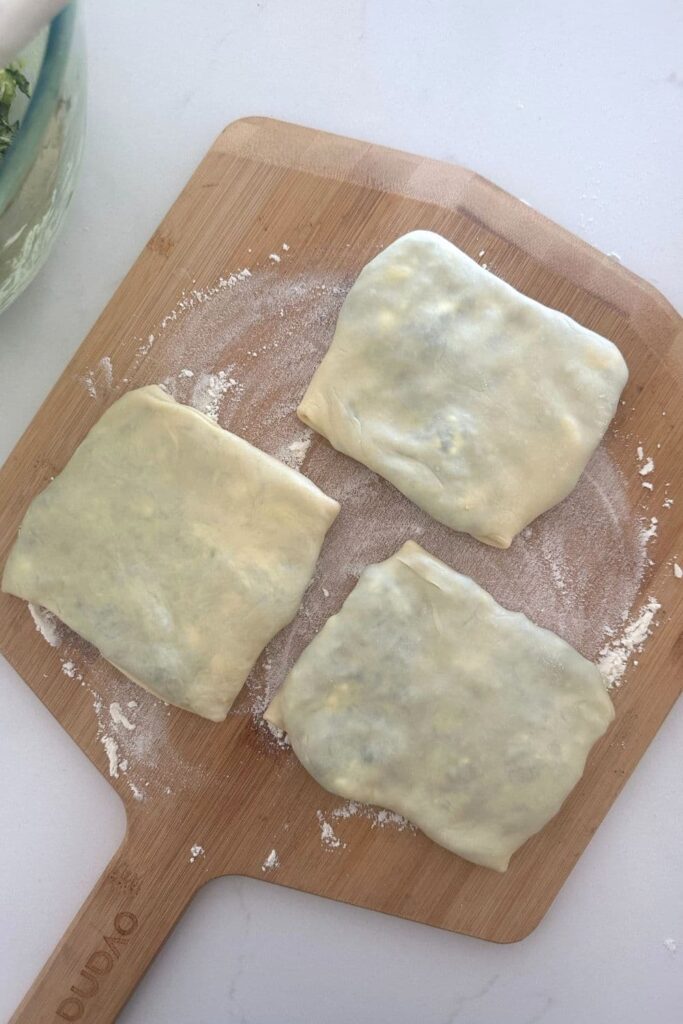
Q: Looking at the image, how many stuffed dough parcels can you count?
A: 3